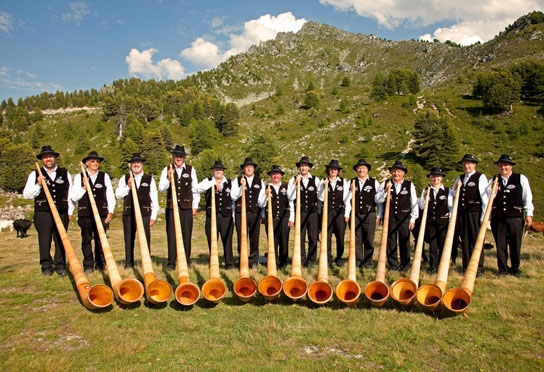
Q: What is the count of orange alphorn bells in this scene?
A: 14